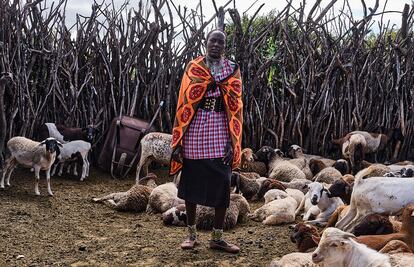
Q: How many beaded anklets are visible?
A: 2